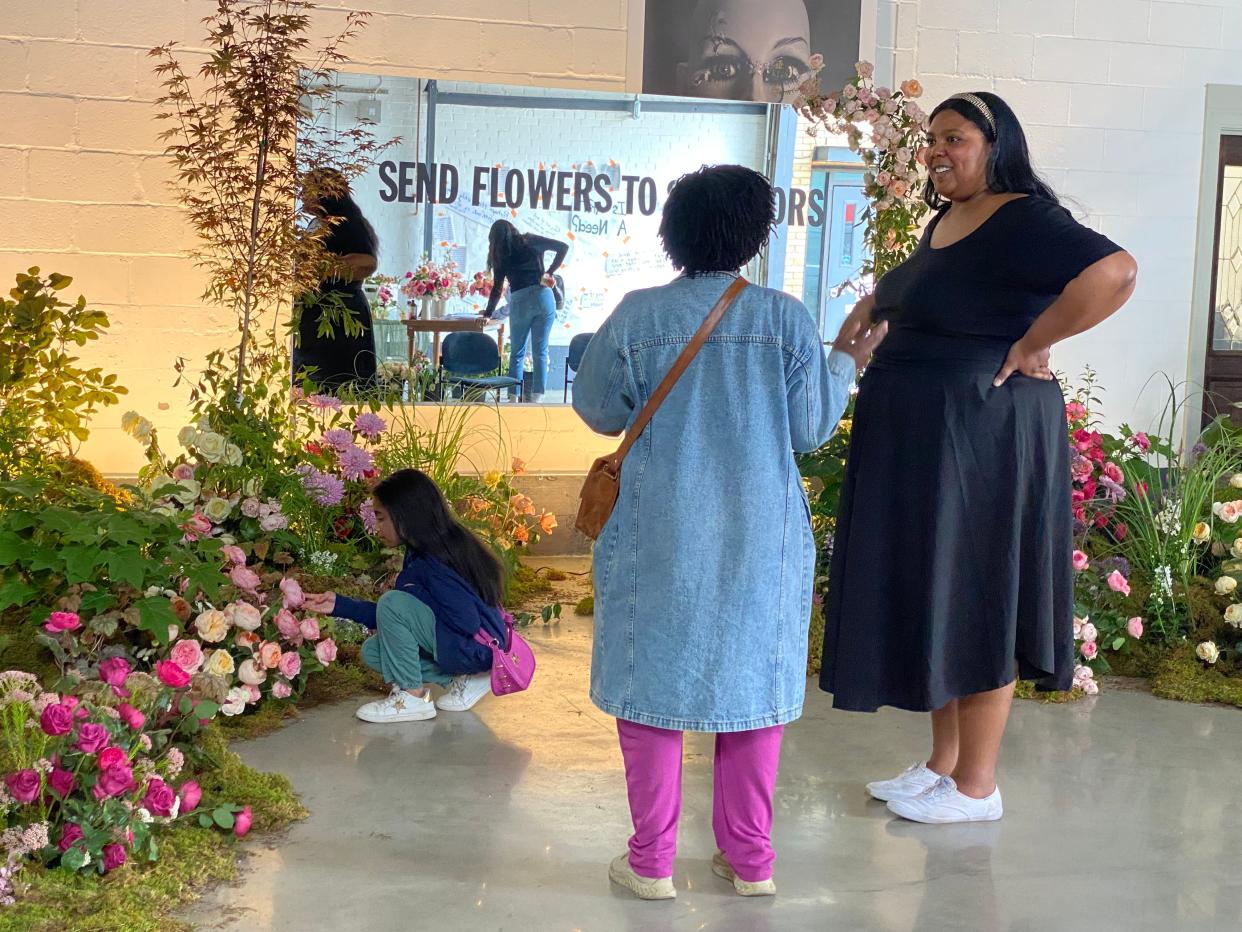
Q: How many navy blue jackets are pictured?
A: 1